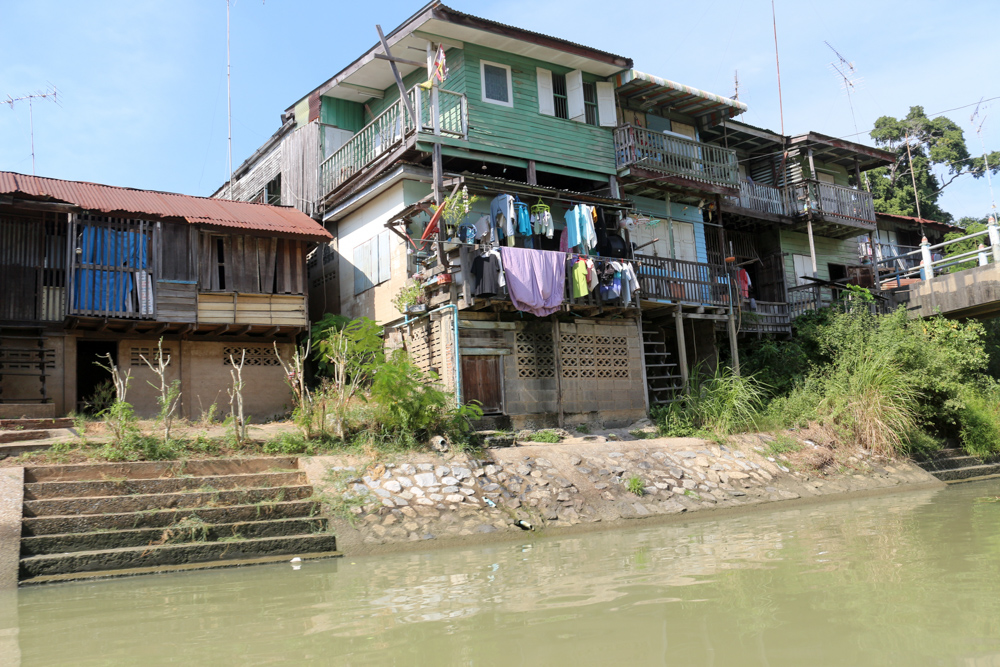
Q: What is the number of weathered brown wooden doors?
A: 1